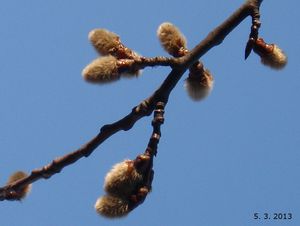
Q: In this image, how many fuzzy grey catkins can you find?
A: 8